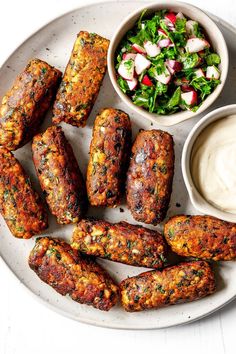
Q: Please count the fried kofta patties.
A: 10